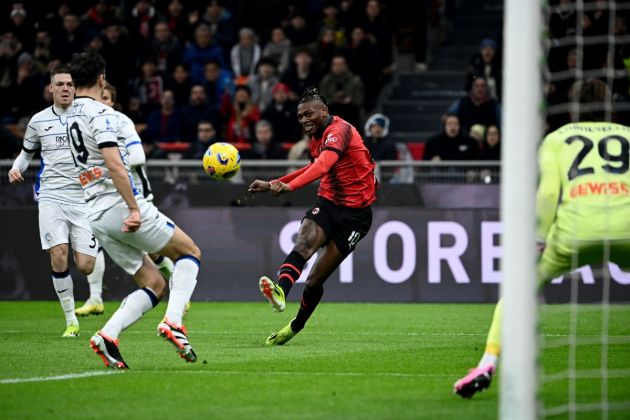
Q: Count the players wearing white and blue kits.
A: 3